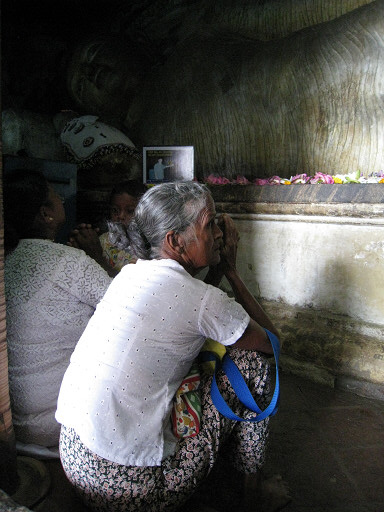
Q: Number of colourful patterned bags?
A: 1